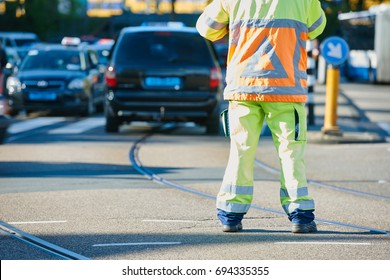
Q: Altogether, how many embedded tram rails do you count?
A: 3